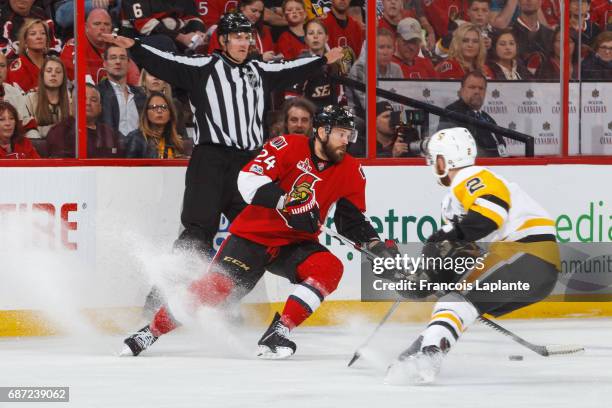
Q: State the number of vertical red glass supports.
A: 3